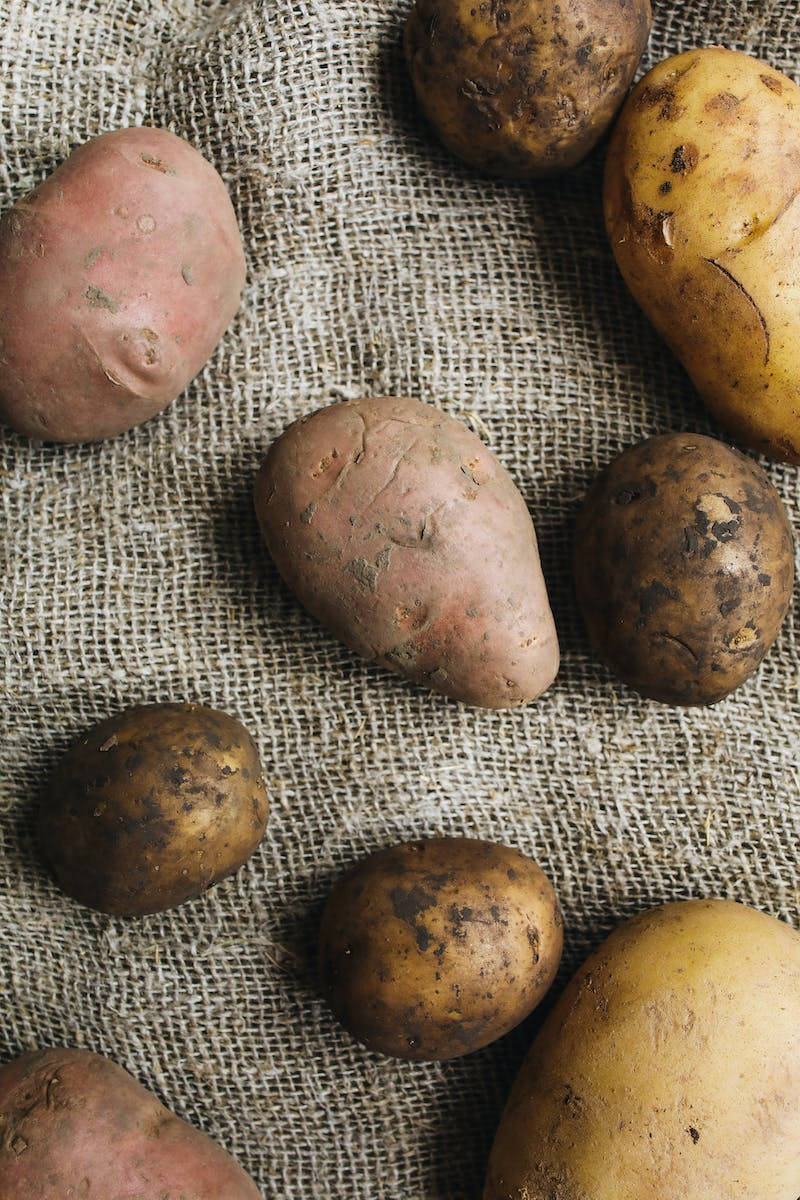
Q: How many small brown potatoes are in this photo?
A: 4